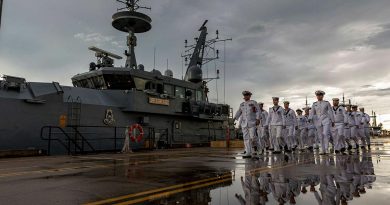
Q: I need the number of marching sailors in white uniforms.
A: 11